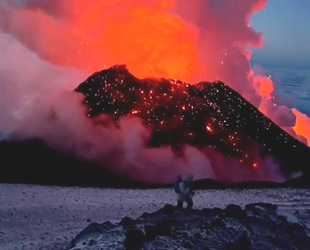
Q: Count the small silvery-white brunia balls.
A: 0